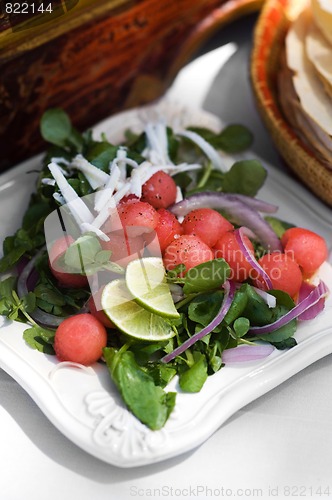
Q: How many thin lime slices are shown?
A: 2